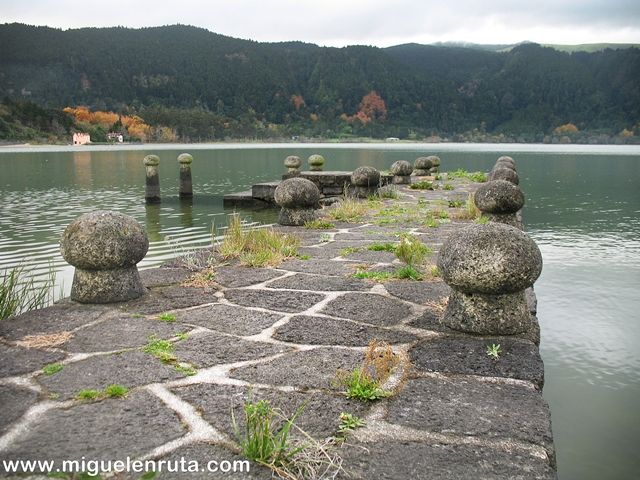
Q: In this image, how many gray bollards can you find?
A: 15